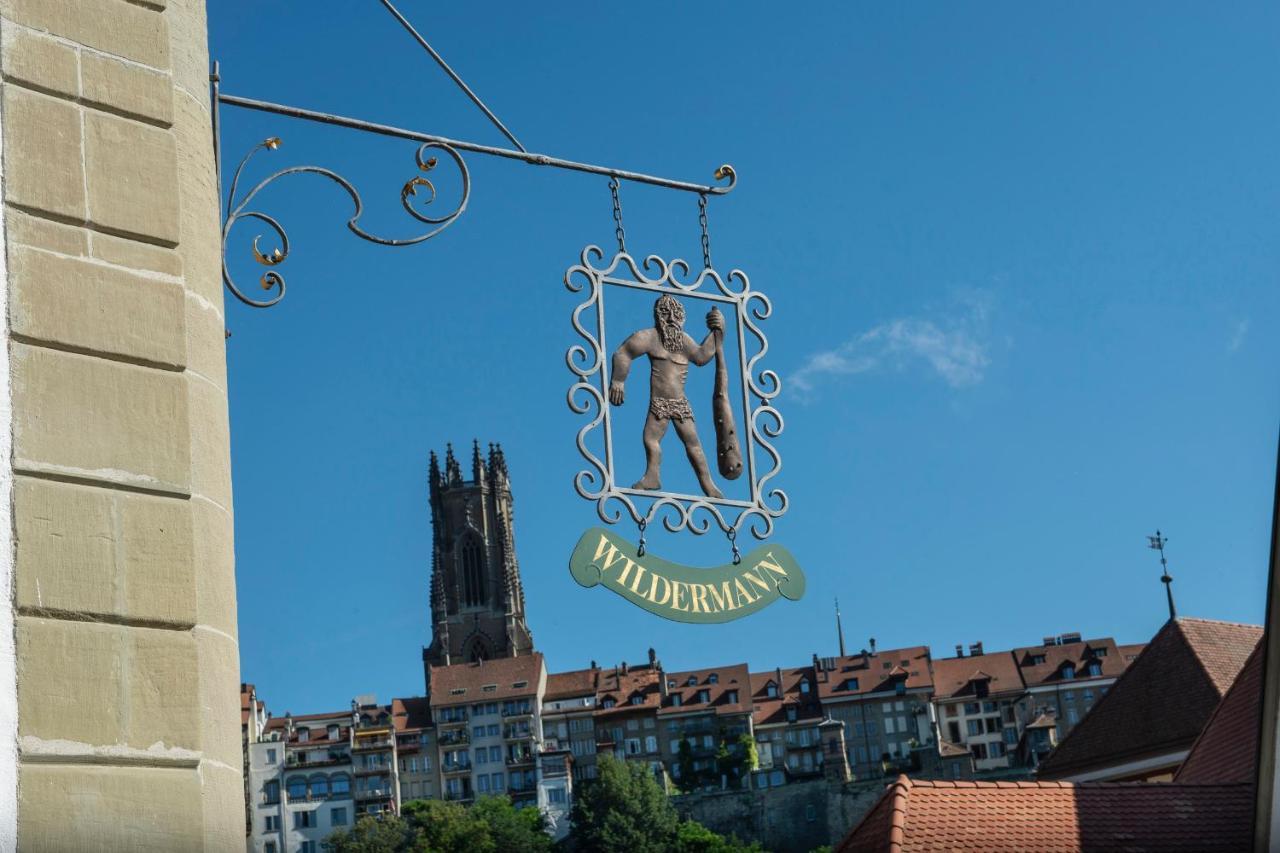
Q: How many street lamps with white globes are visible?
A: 0